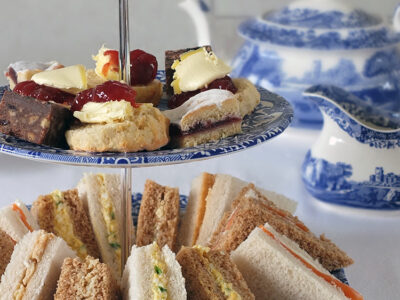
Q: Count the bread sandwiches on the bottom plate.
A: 12